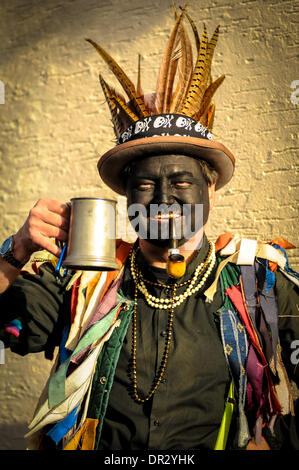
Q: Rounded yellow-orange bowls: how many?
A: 1